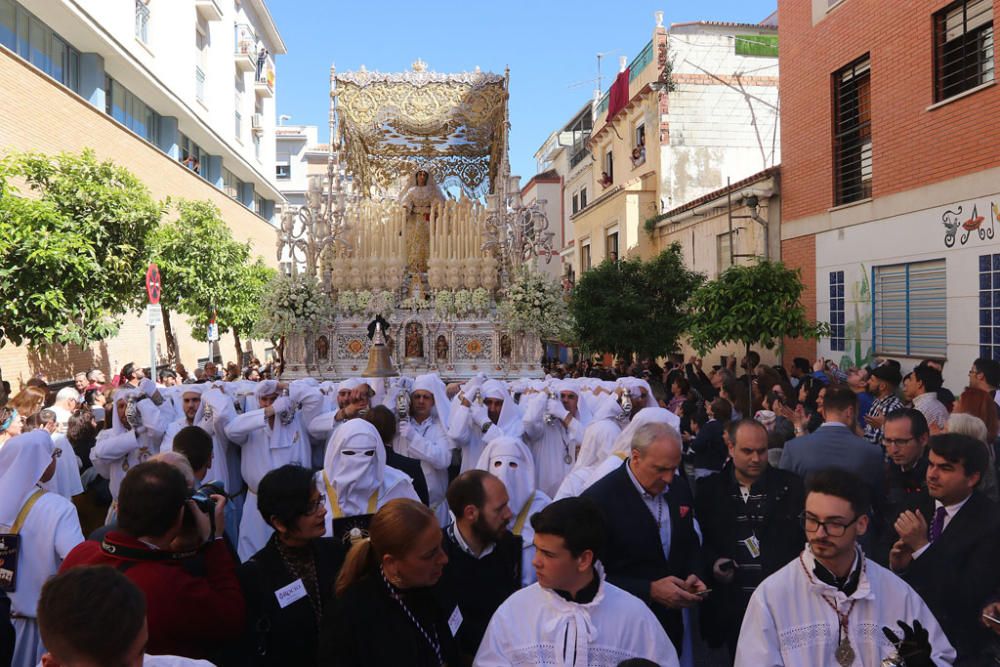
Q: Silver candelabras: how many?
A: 2